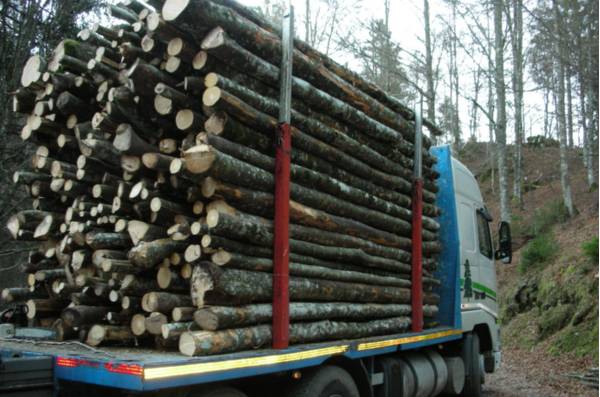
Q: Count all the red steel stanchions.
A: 2